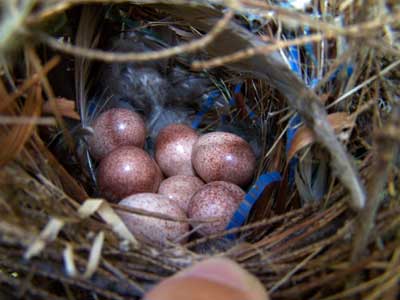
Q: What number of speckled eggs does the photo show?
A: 7